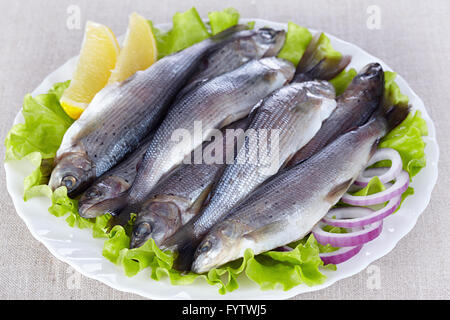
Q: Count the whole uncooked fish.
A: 8